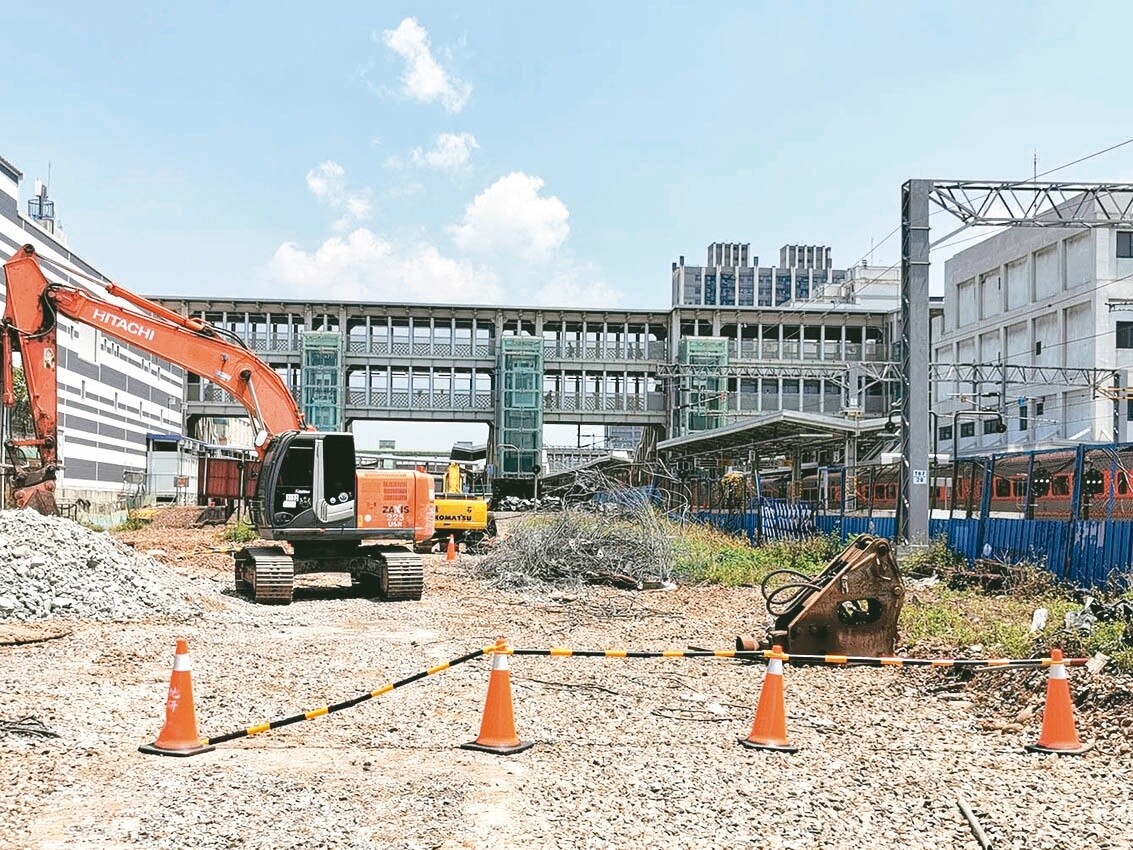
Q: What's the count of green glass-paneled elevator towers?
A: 3